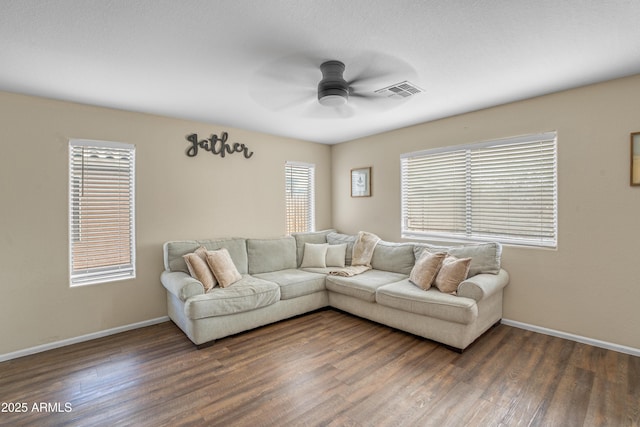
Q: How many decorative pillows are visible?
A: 6